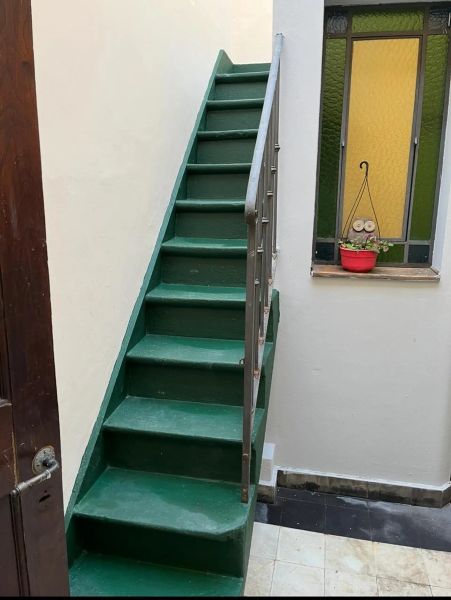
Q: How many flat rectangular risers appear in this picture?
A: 11